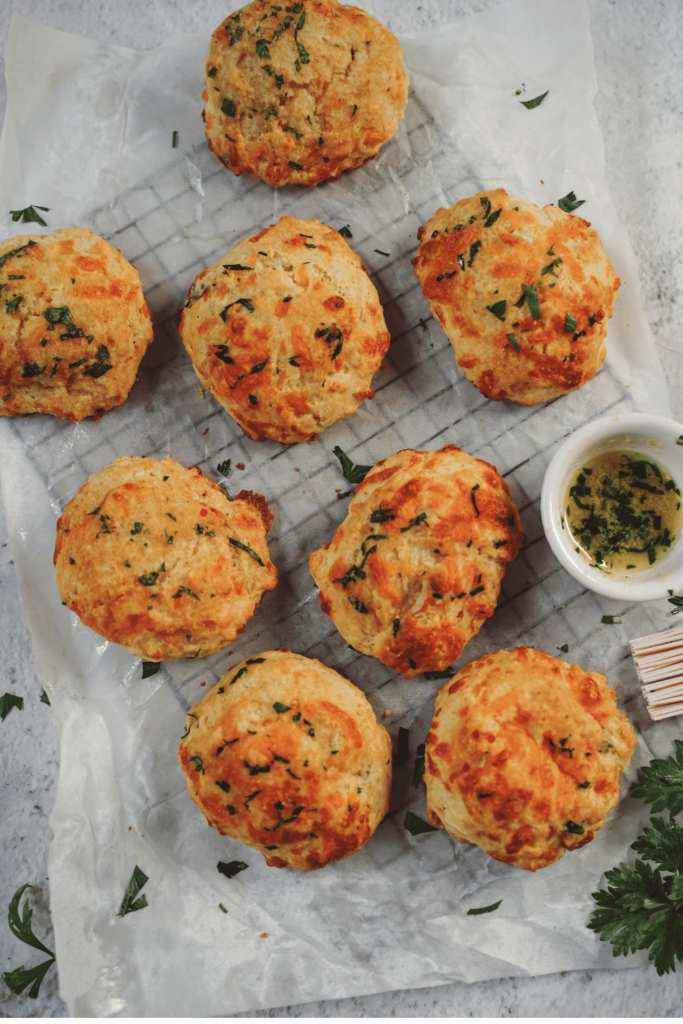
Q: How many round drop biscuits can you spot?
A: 8